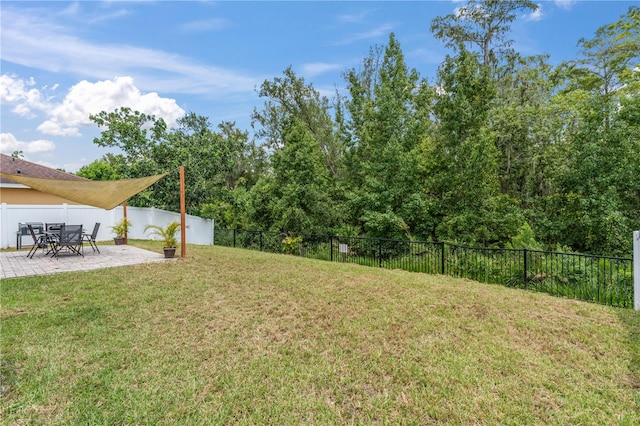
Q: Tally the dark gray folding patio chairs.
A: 4